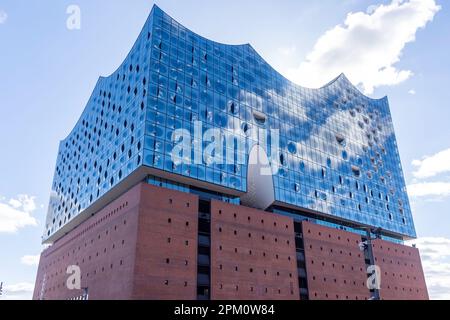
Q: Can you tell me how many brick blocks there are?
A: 4